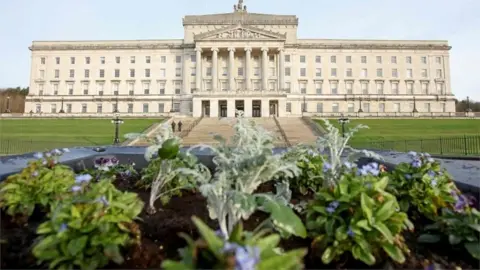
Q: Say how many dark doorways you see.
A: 5